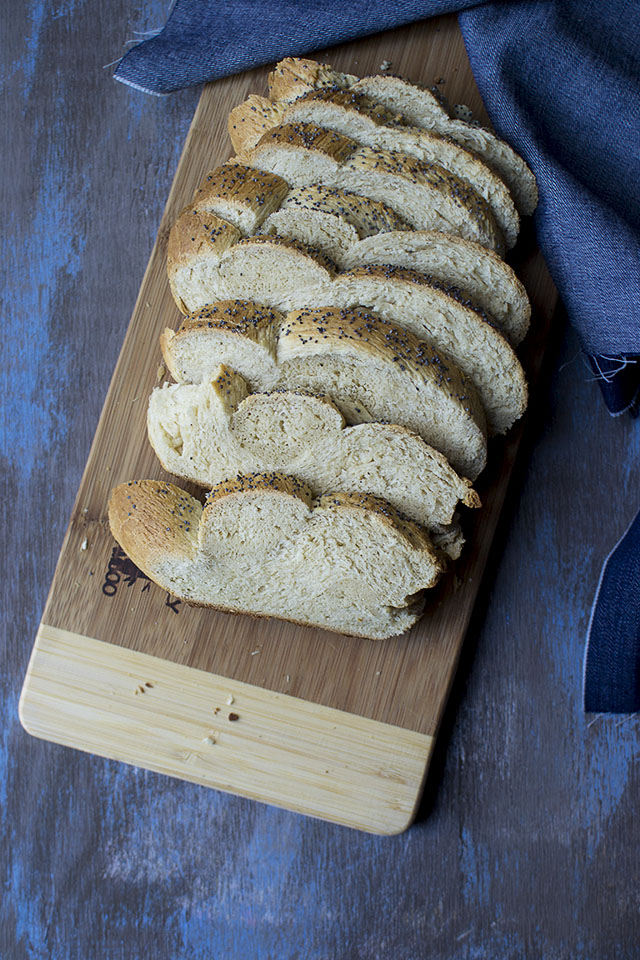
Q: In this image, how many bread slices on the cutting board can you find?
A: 8